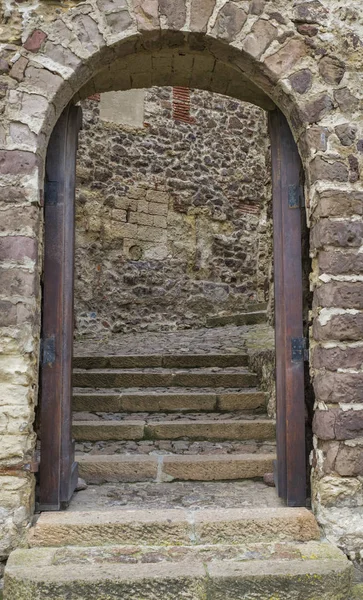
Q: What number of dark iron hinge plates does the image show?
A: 4